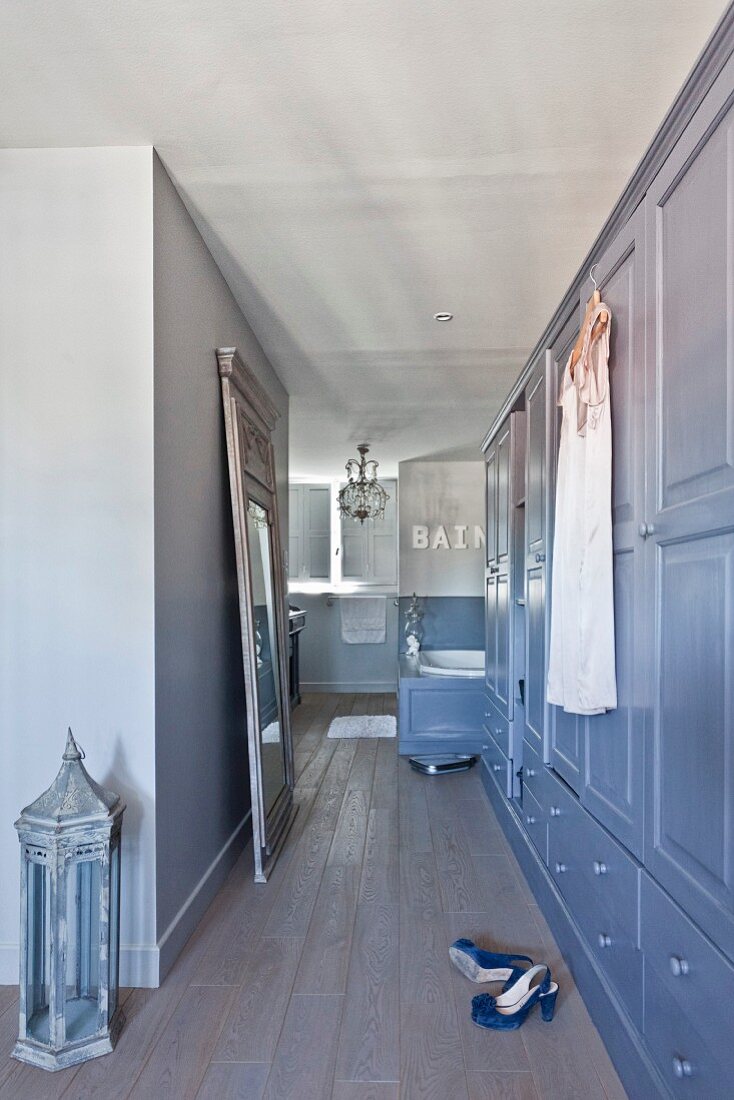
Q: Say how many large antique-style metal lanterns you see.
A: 1